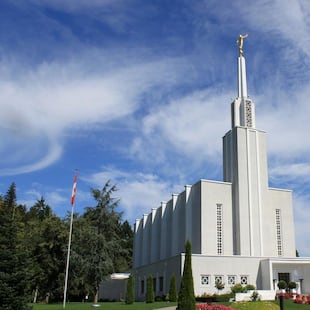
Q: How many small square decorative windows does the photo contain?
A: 4